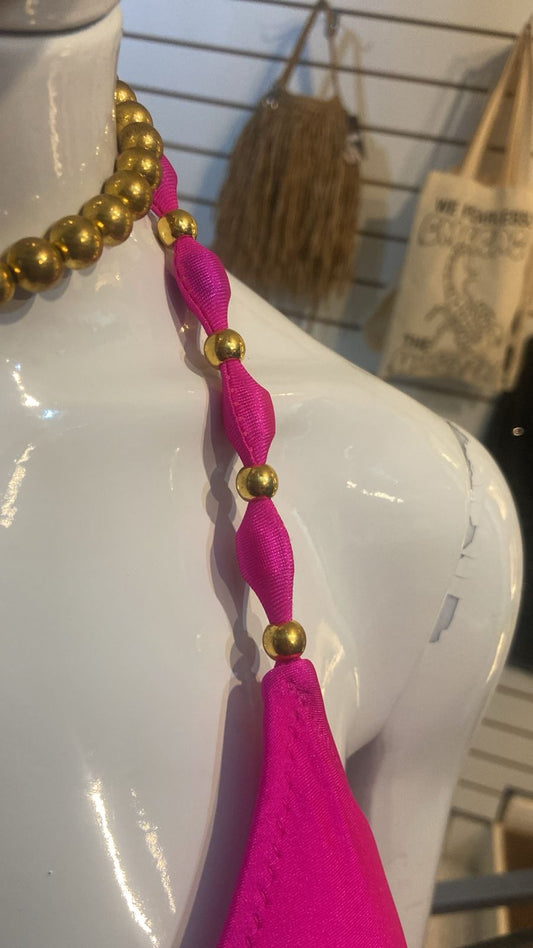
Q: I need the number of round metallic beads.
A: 13